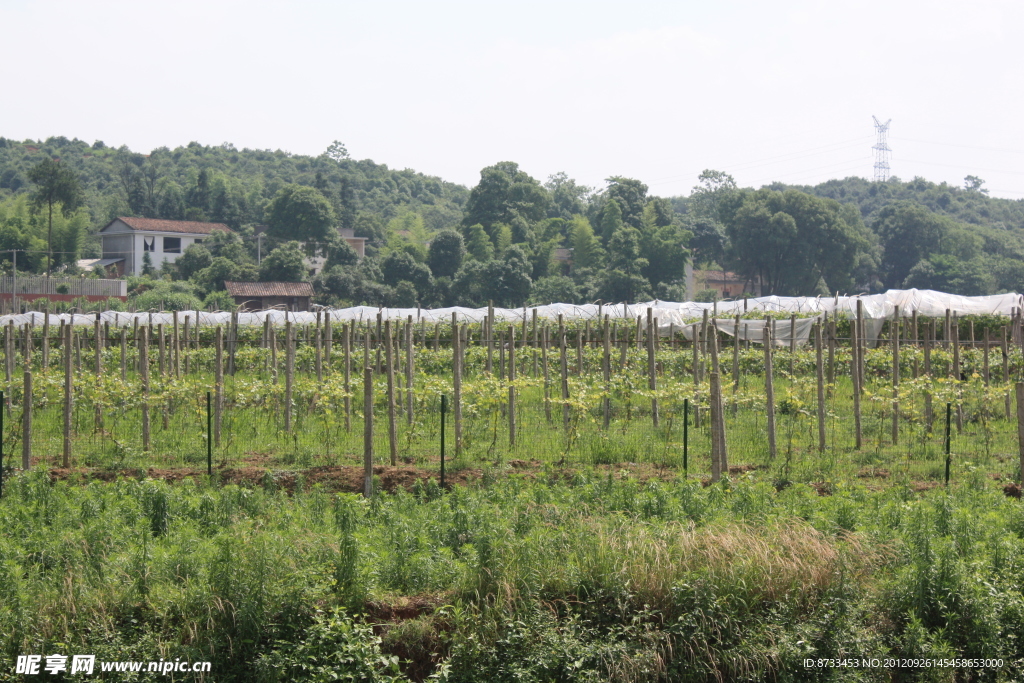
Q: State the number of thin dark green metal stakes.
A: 5